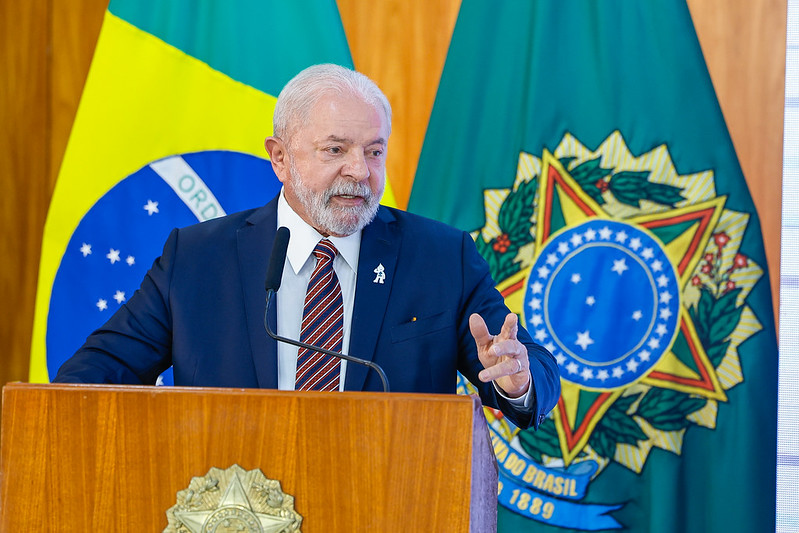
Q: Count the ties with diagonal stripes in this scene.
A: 1